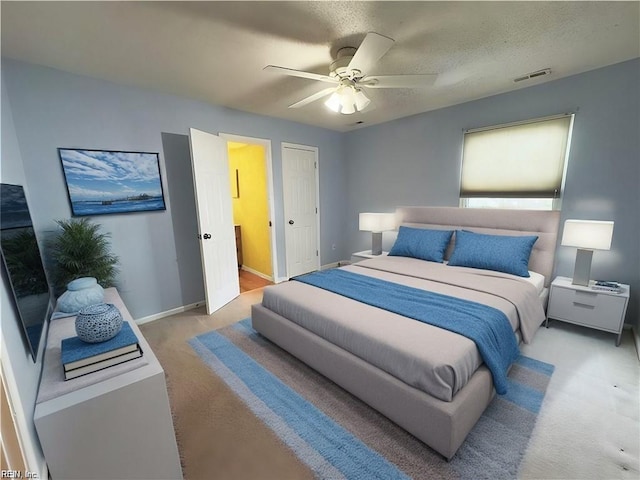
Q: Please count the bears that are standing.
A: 0